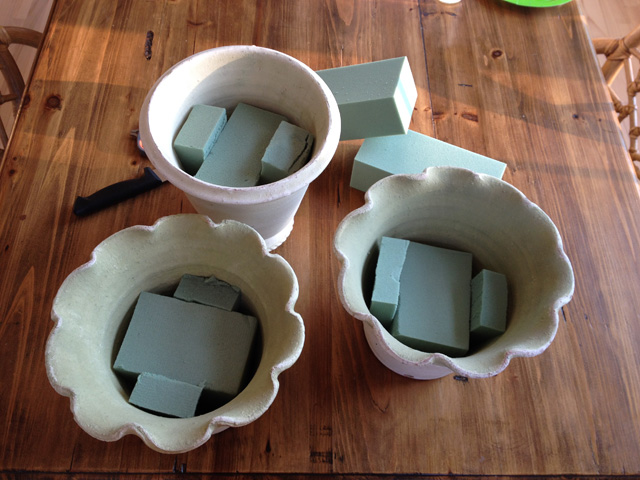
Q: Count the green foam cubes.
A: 11